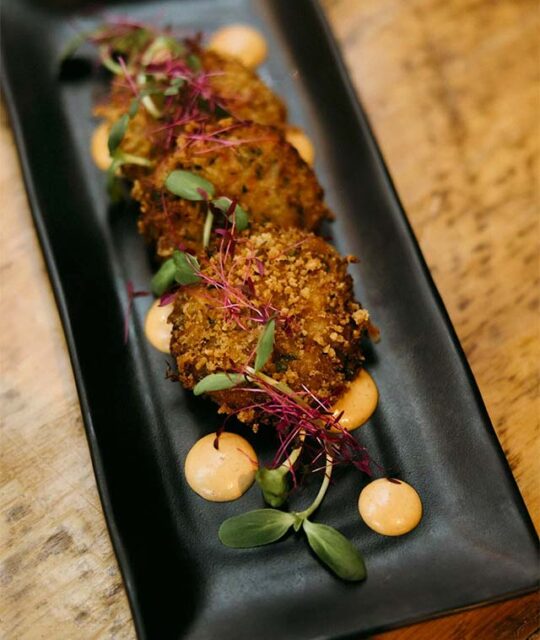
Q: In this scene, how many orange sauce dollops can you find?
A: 7